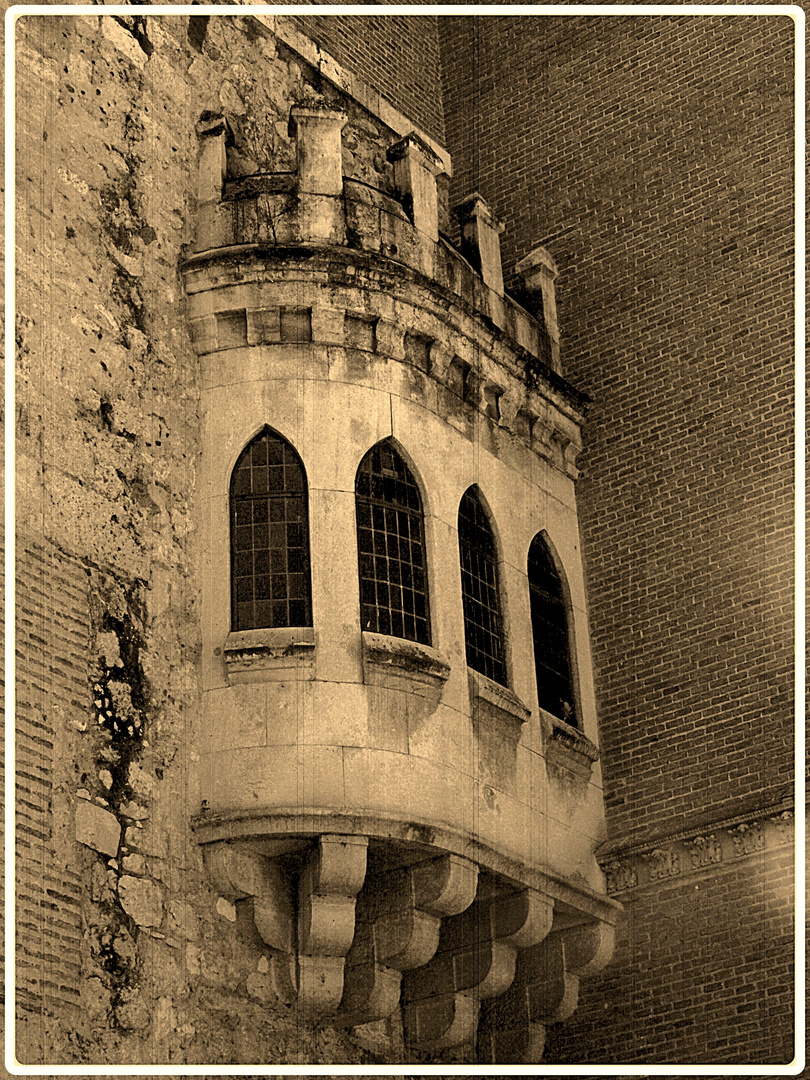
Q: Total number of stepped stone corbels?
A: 5